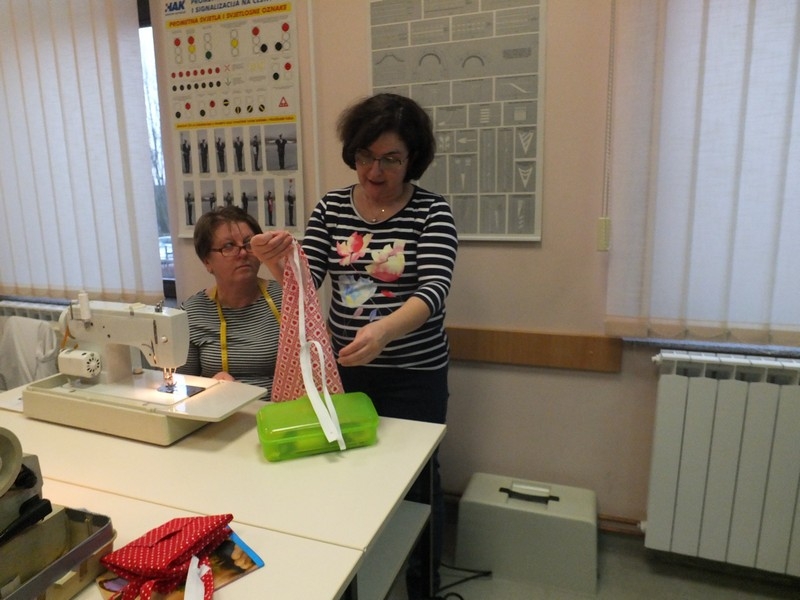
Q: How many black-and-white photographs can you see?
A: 12